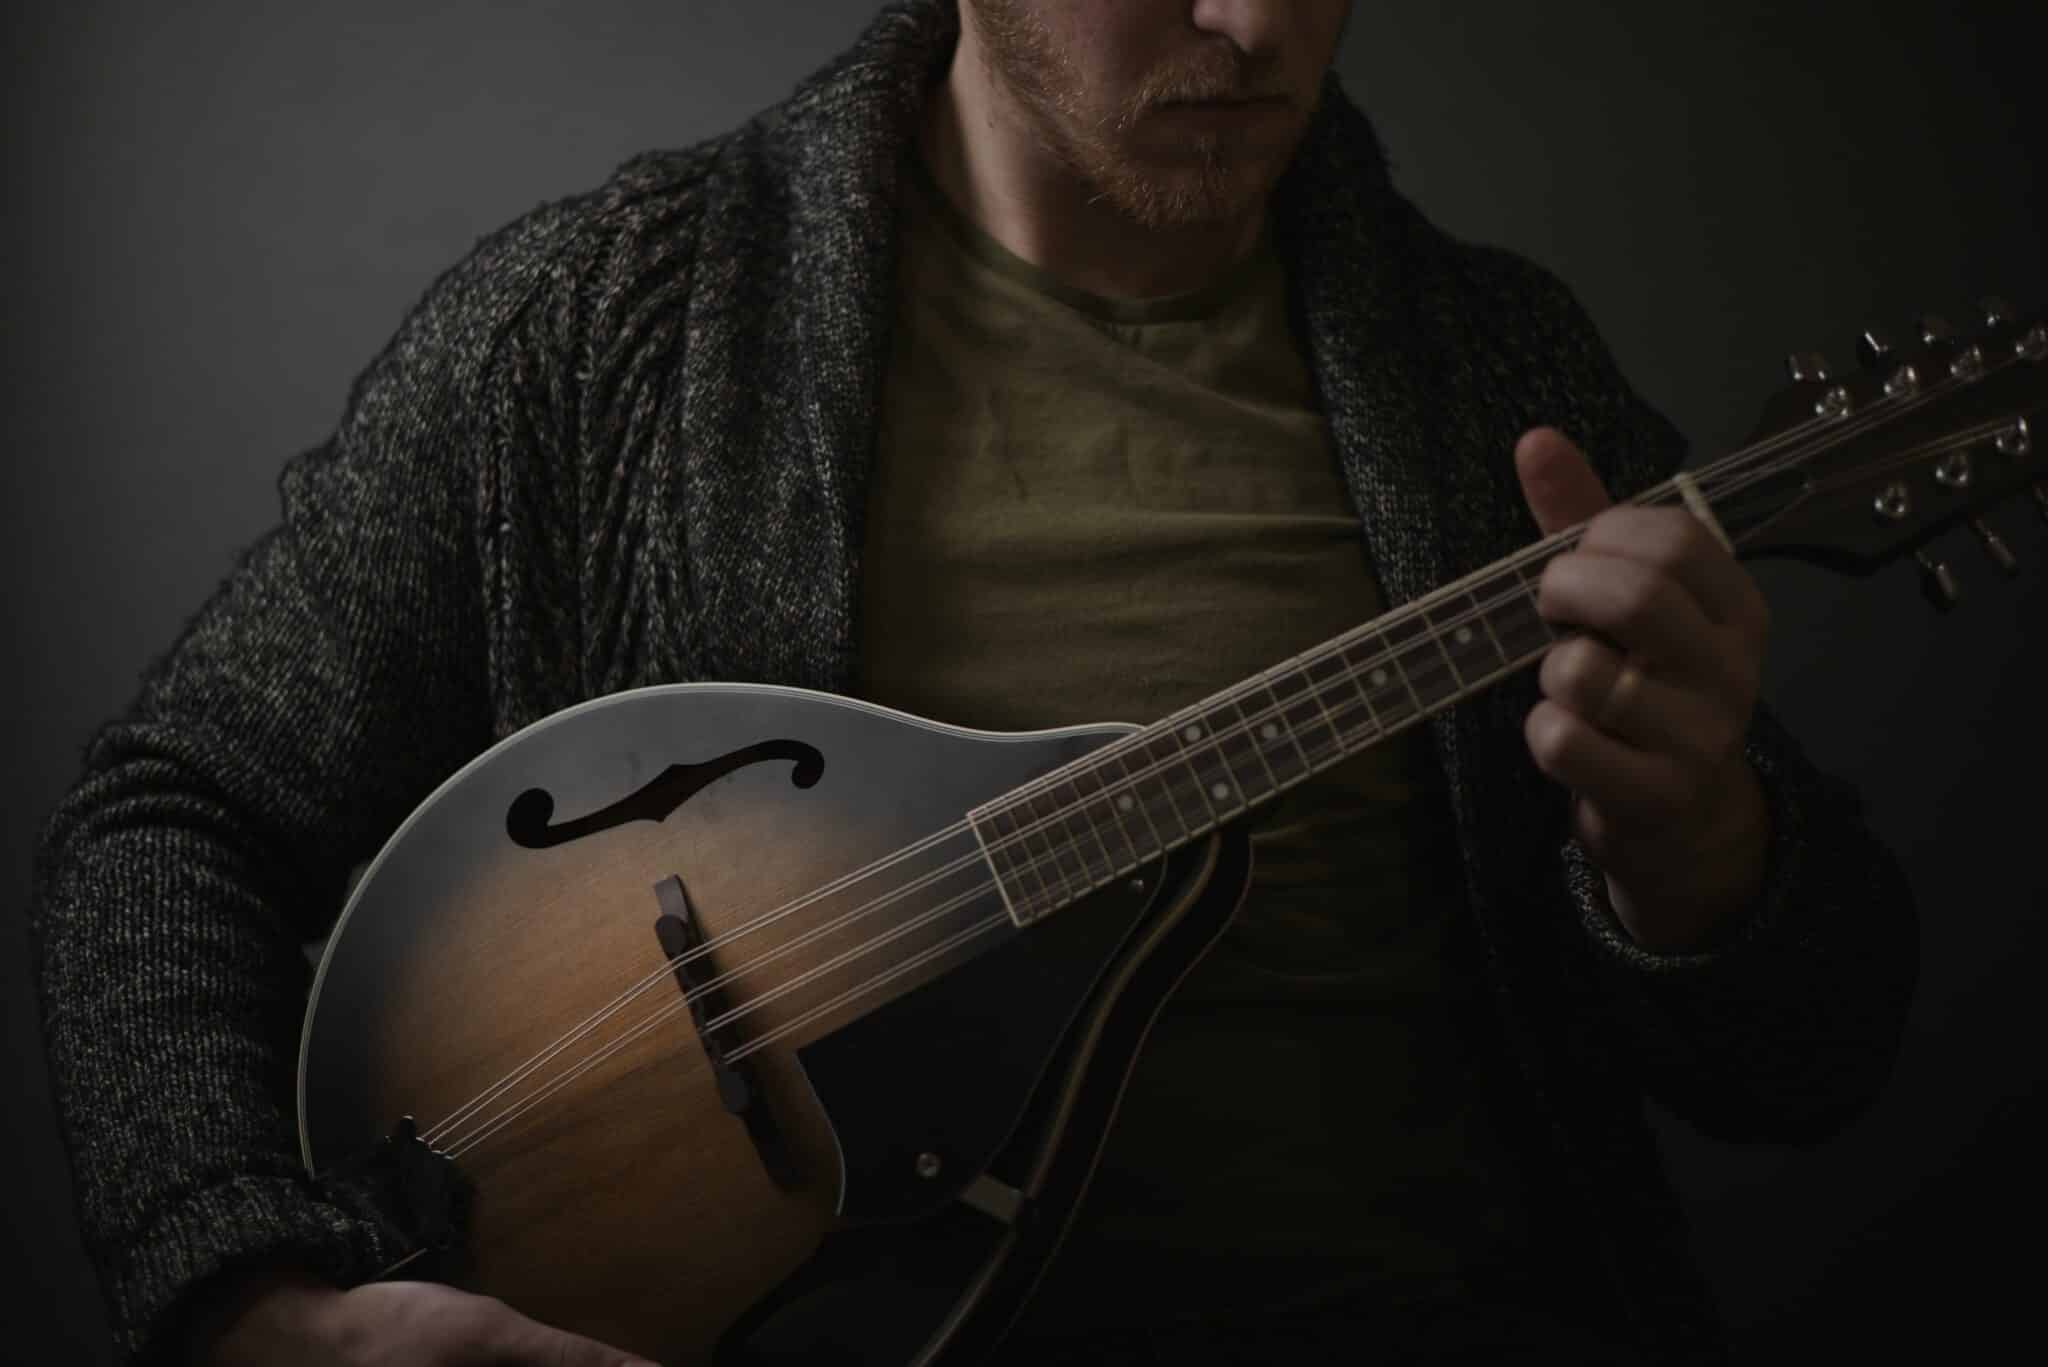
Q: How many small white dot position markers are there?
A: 6